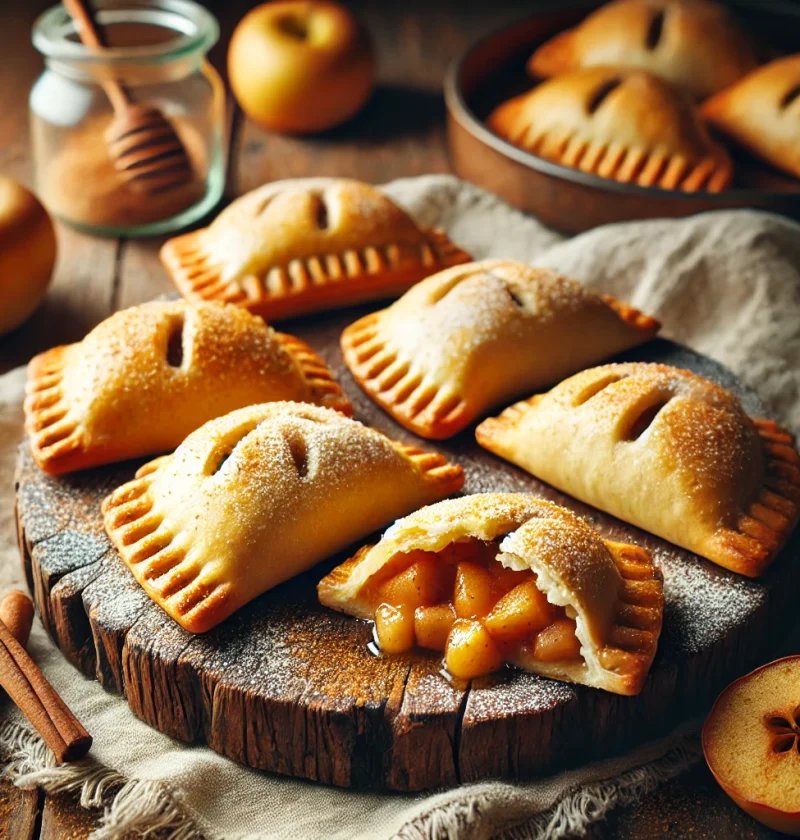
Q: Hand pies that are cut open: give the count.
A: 1